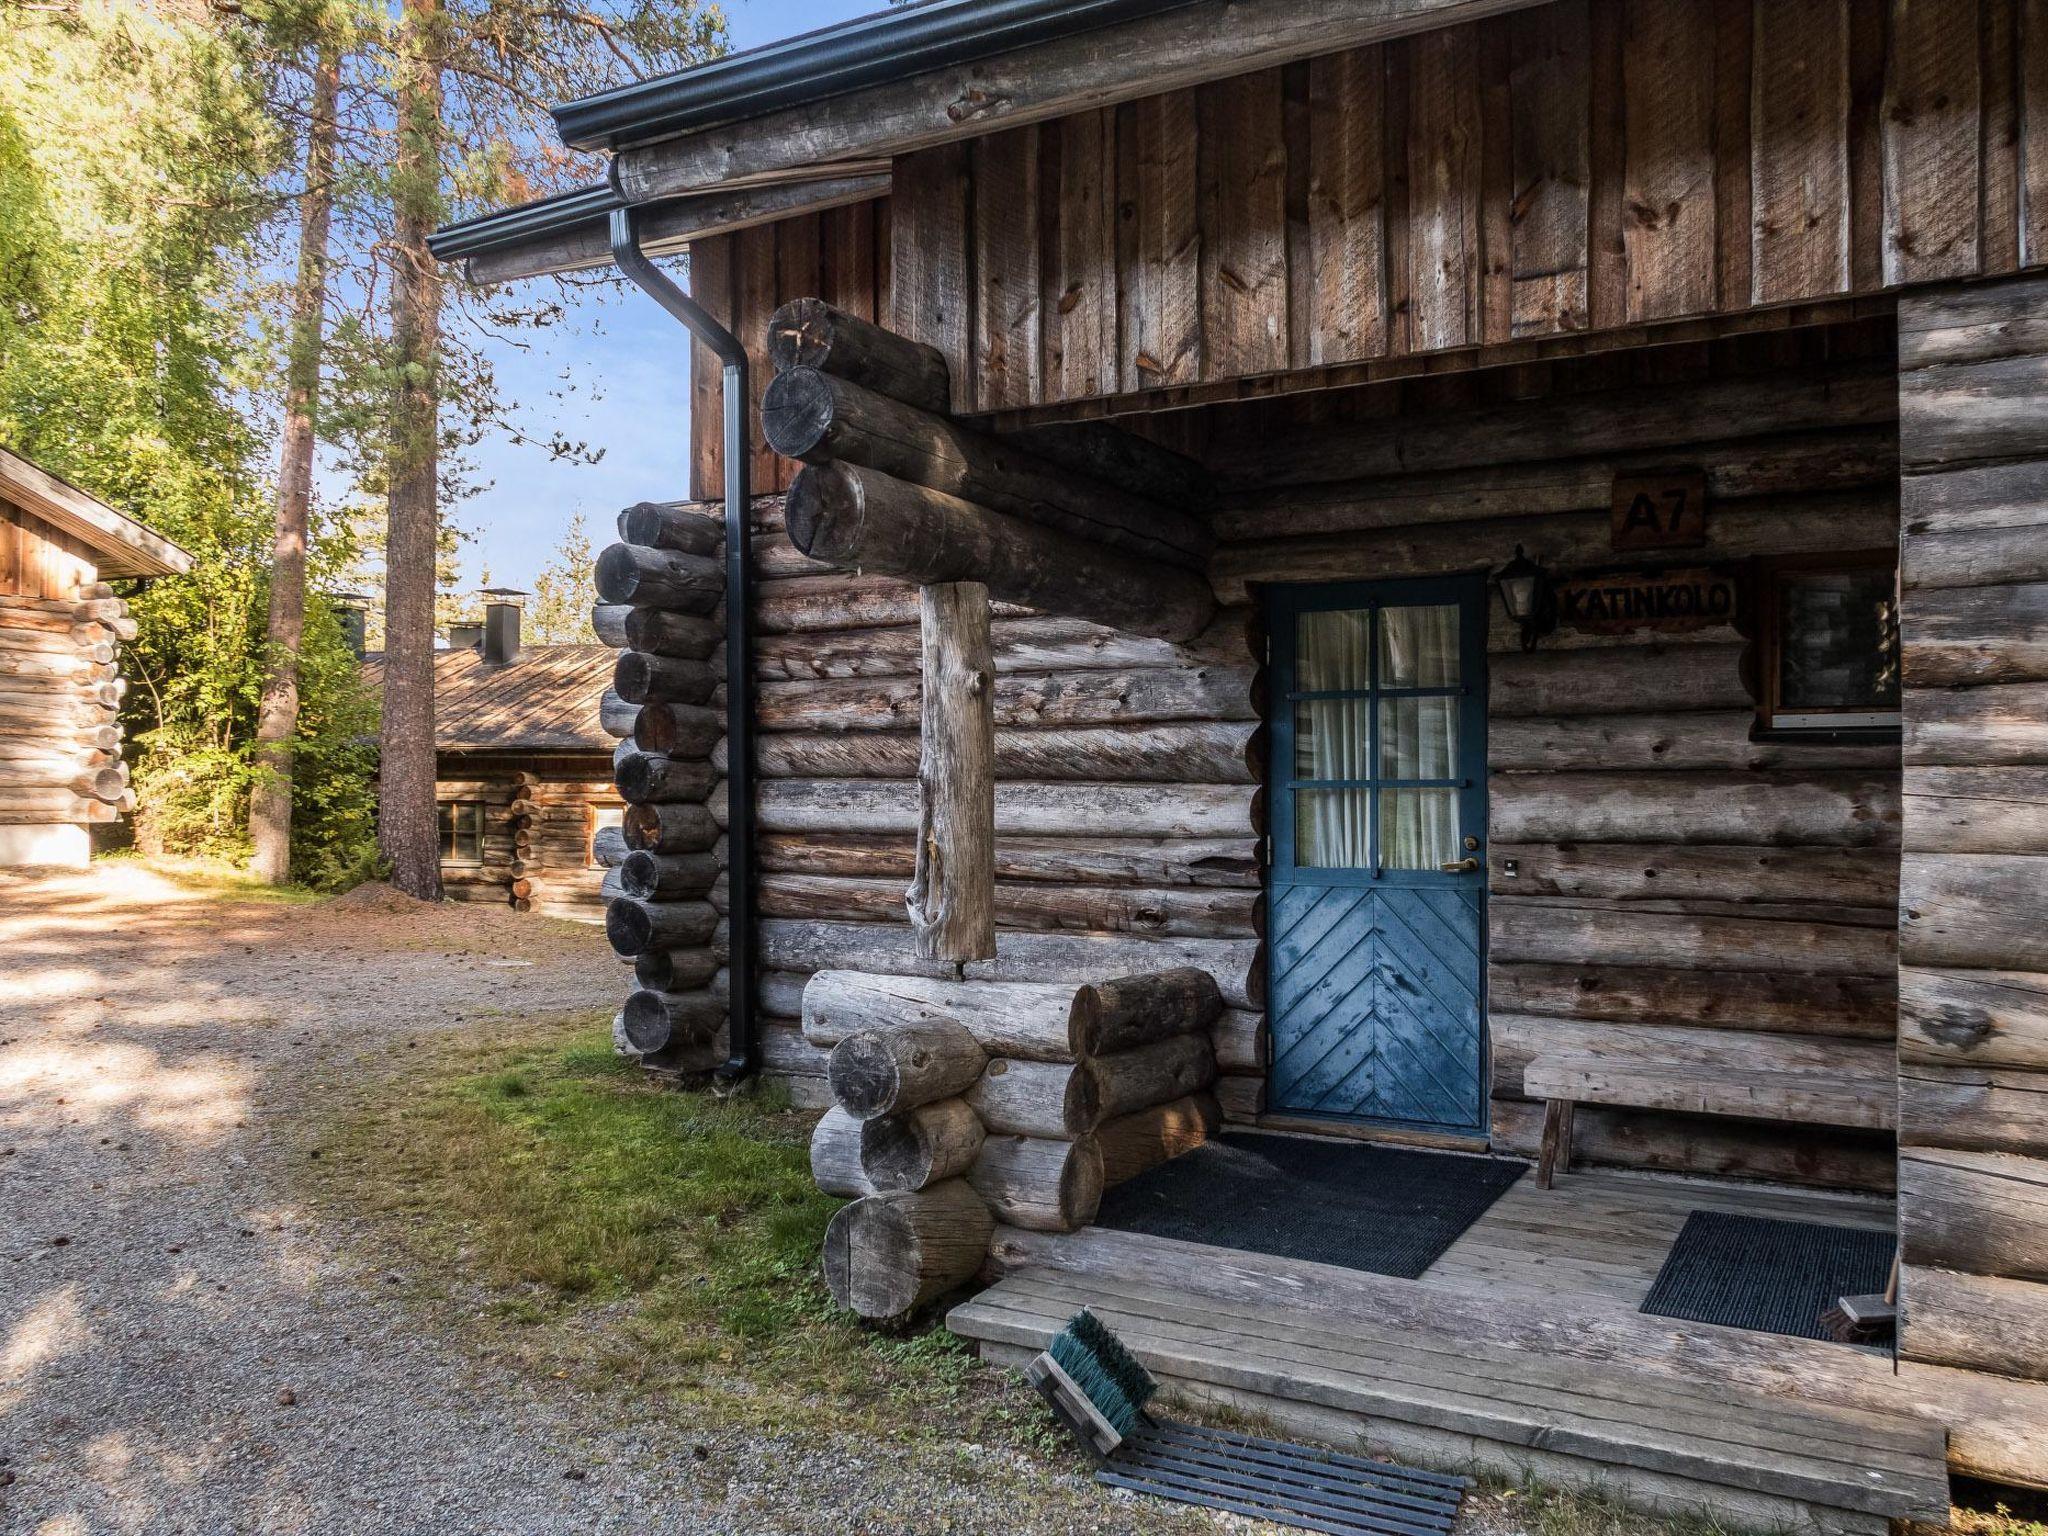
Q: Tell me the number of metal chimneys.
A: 3